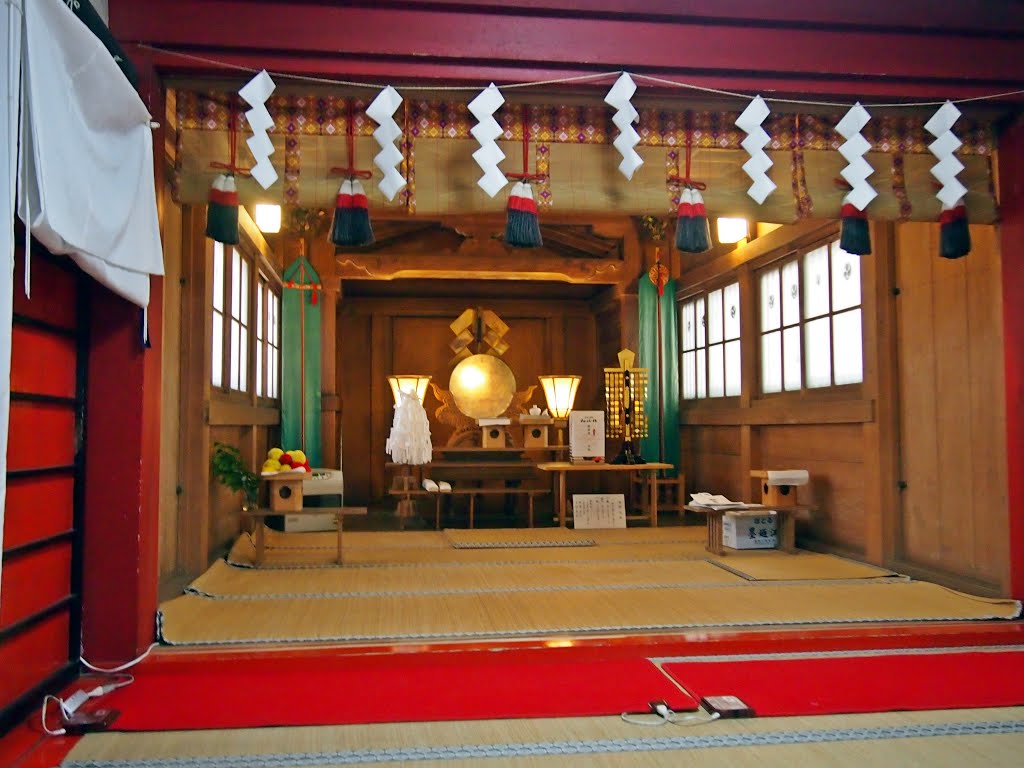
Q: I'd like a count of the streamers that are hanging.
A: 7